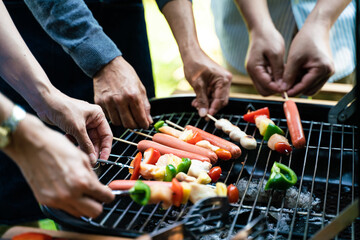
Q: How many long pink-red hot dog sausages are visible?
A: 5